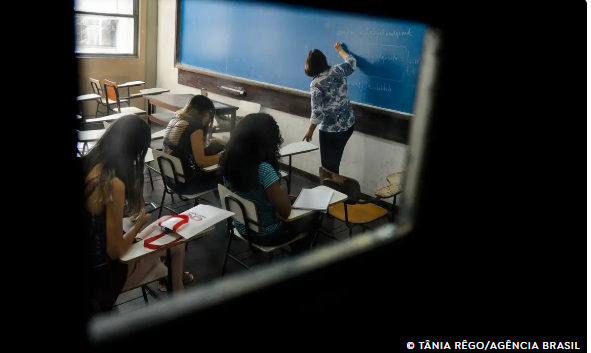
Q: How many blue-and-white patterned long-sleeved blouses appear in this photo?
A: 1